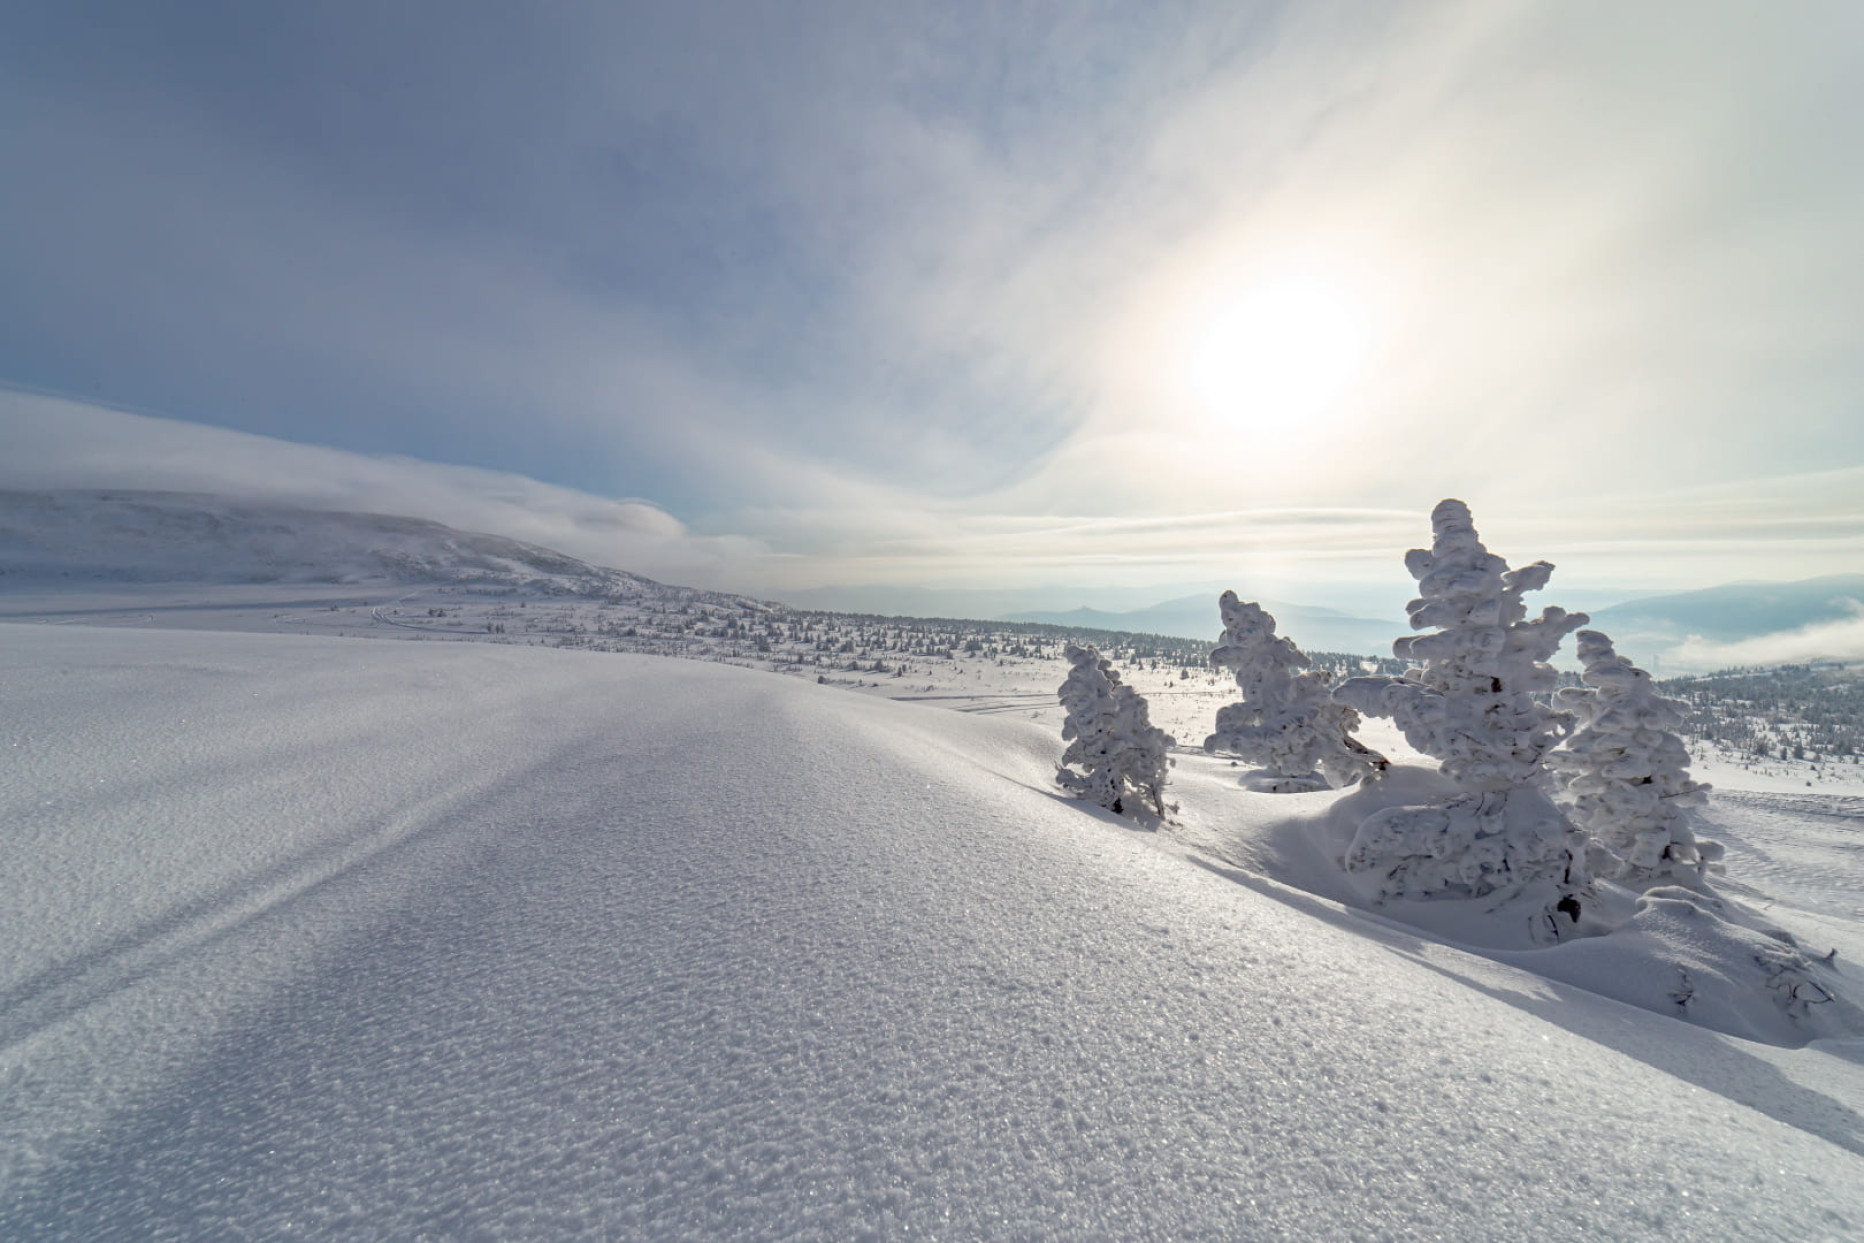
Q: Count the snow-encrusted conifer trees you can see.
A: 4